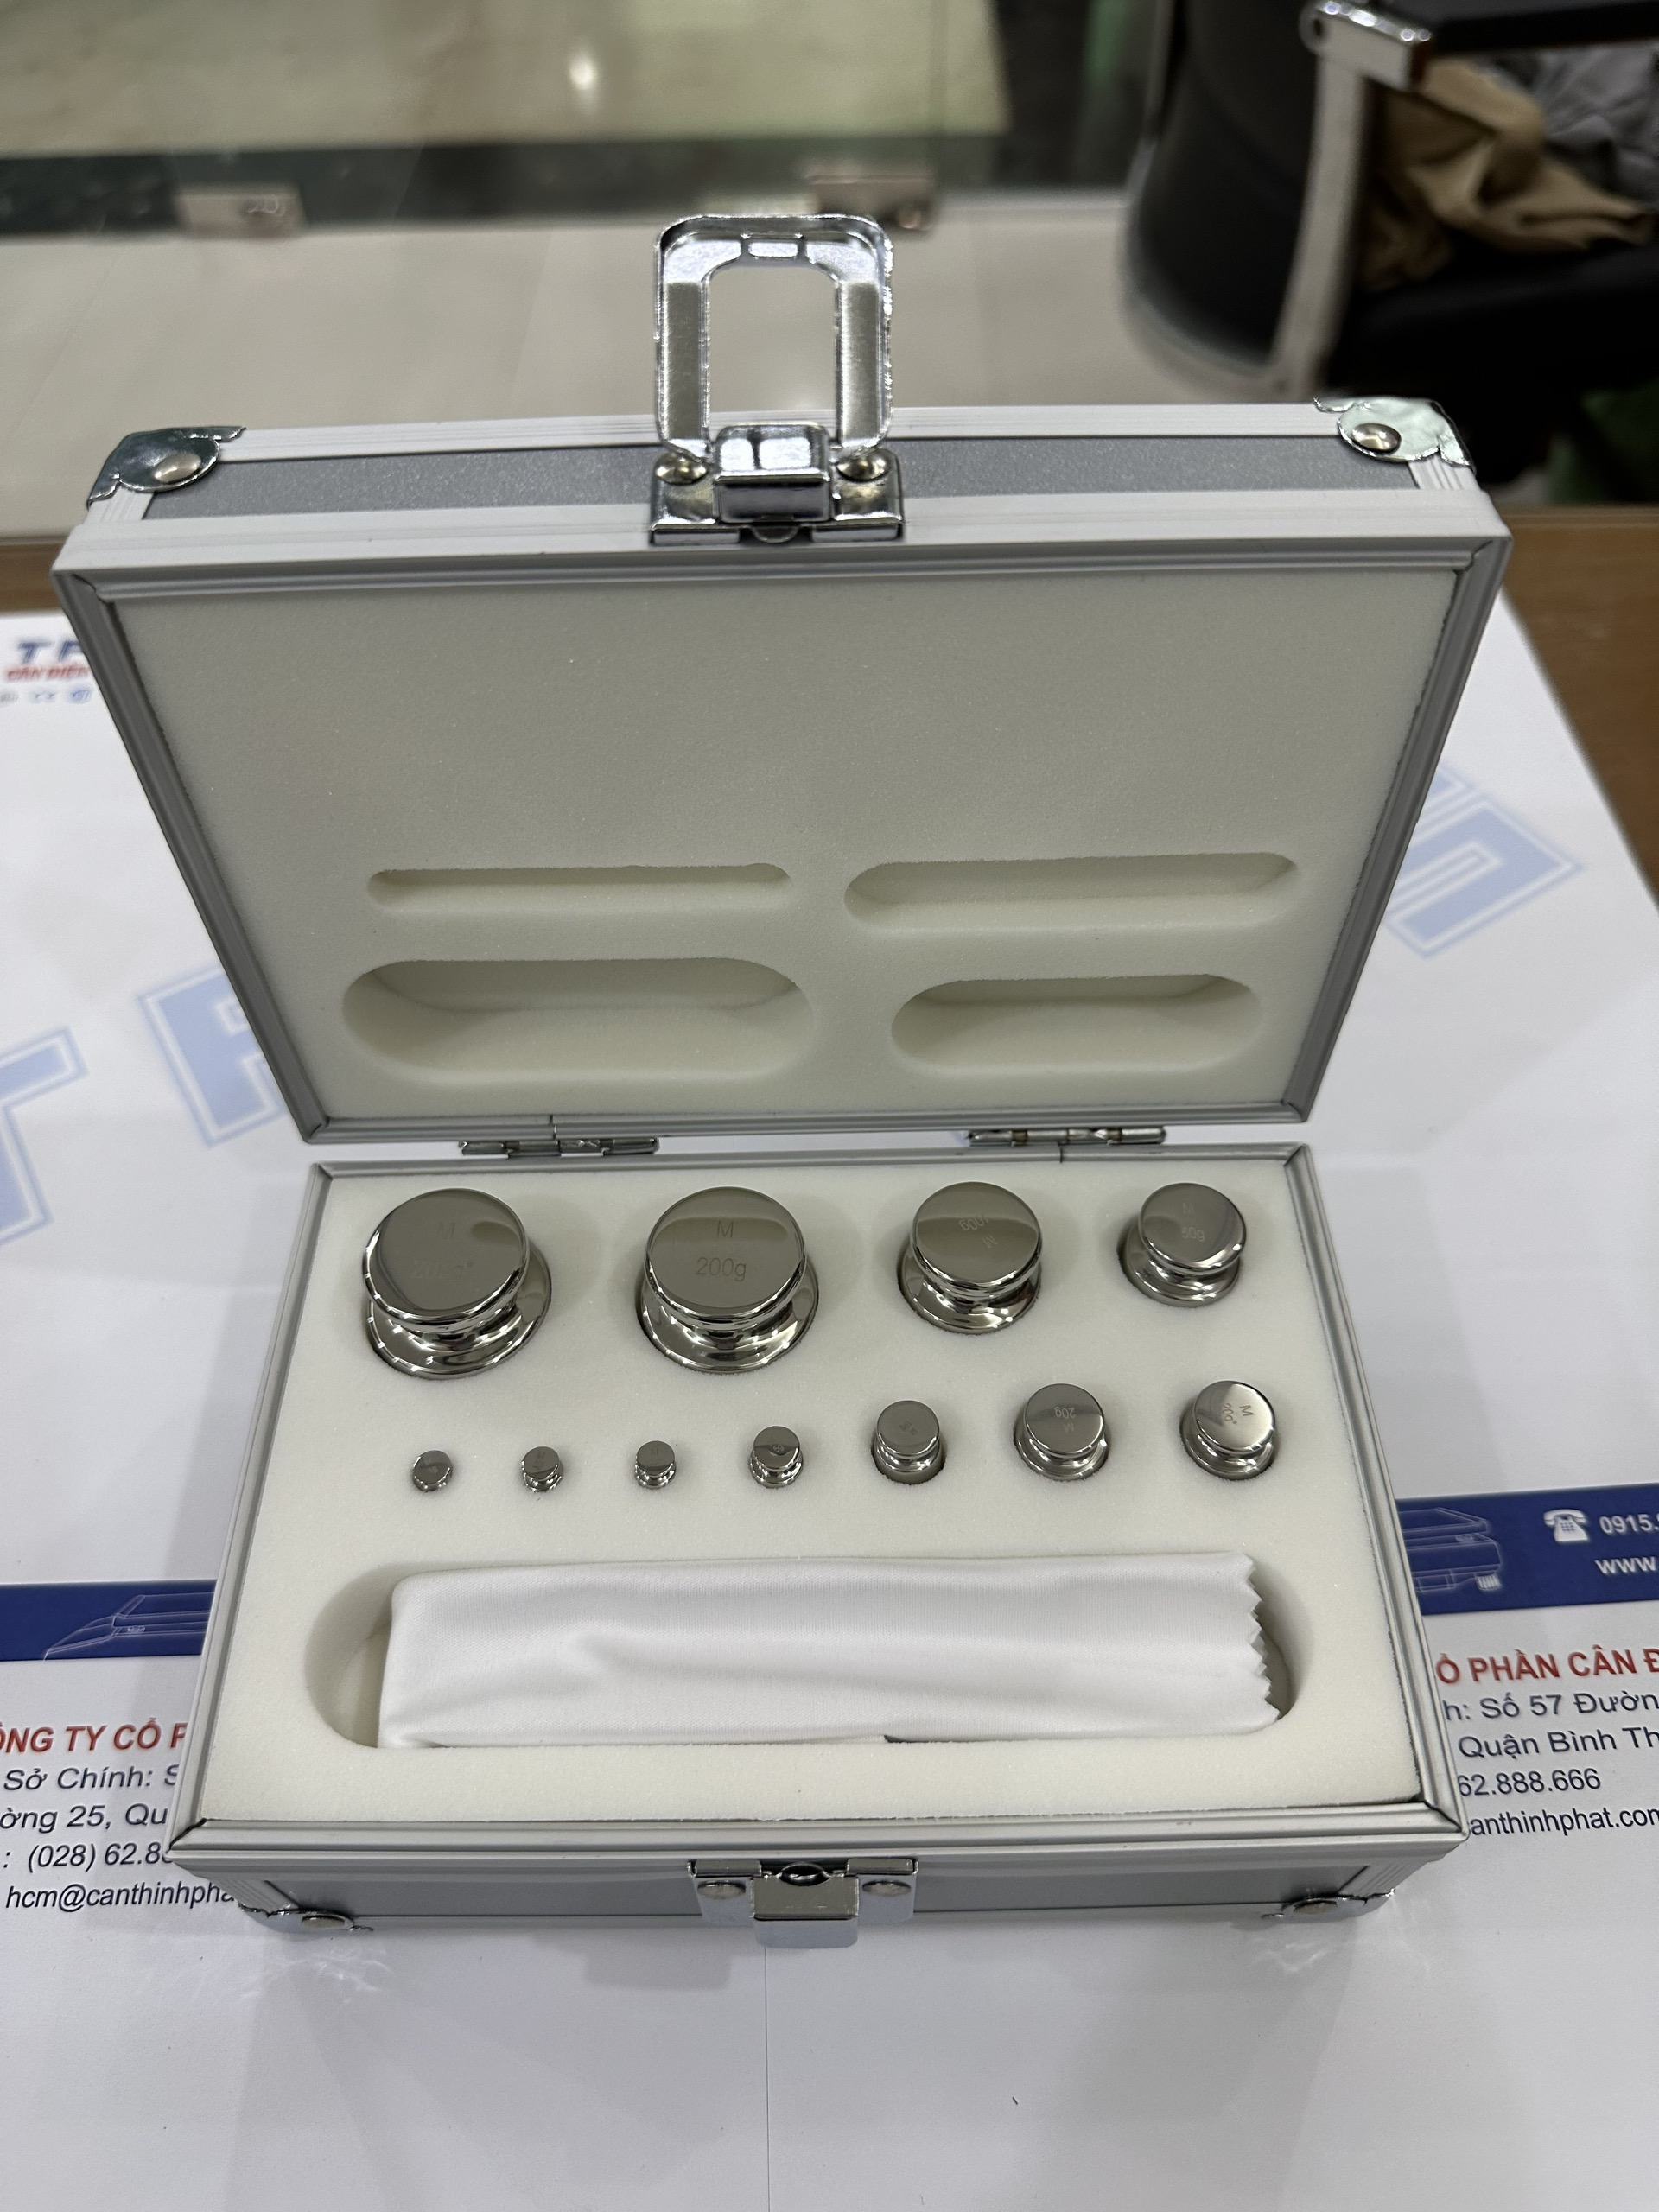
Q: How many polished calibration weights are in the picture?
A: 11